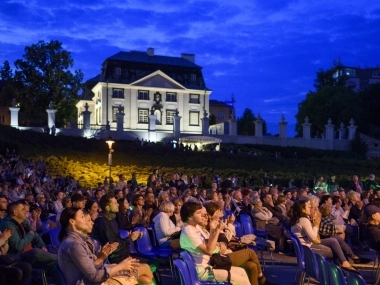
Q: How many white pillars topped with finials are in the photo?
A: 14